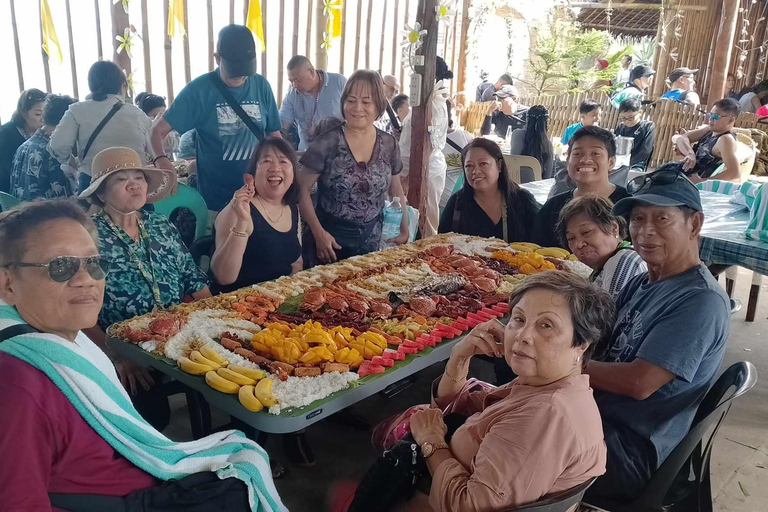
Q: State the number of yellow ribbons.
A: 4